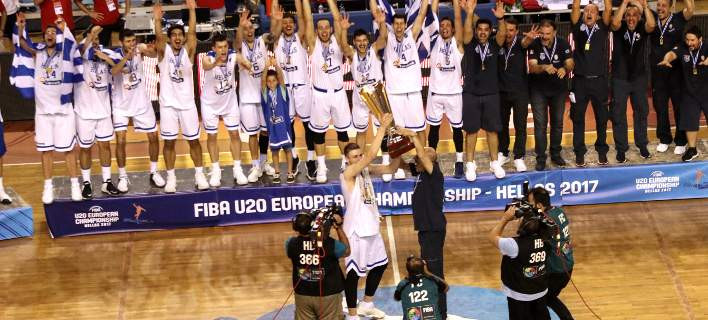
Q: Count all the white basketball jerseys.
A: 12